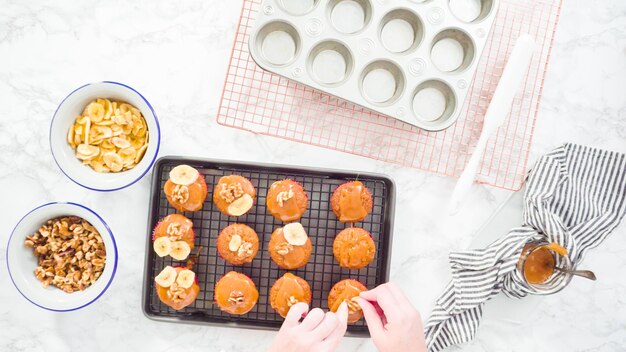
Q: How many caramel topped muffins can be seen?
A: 12